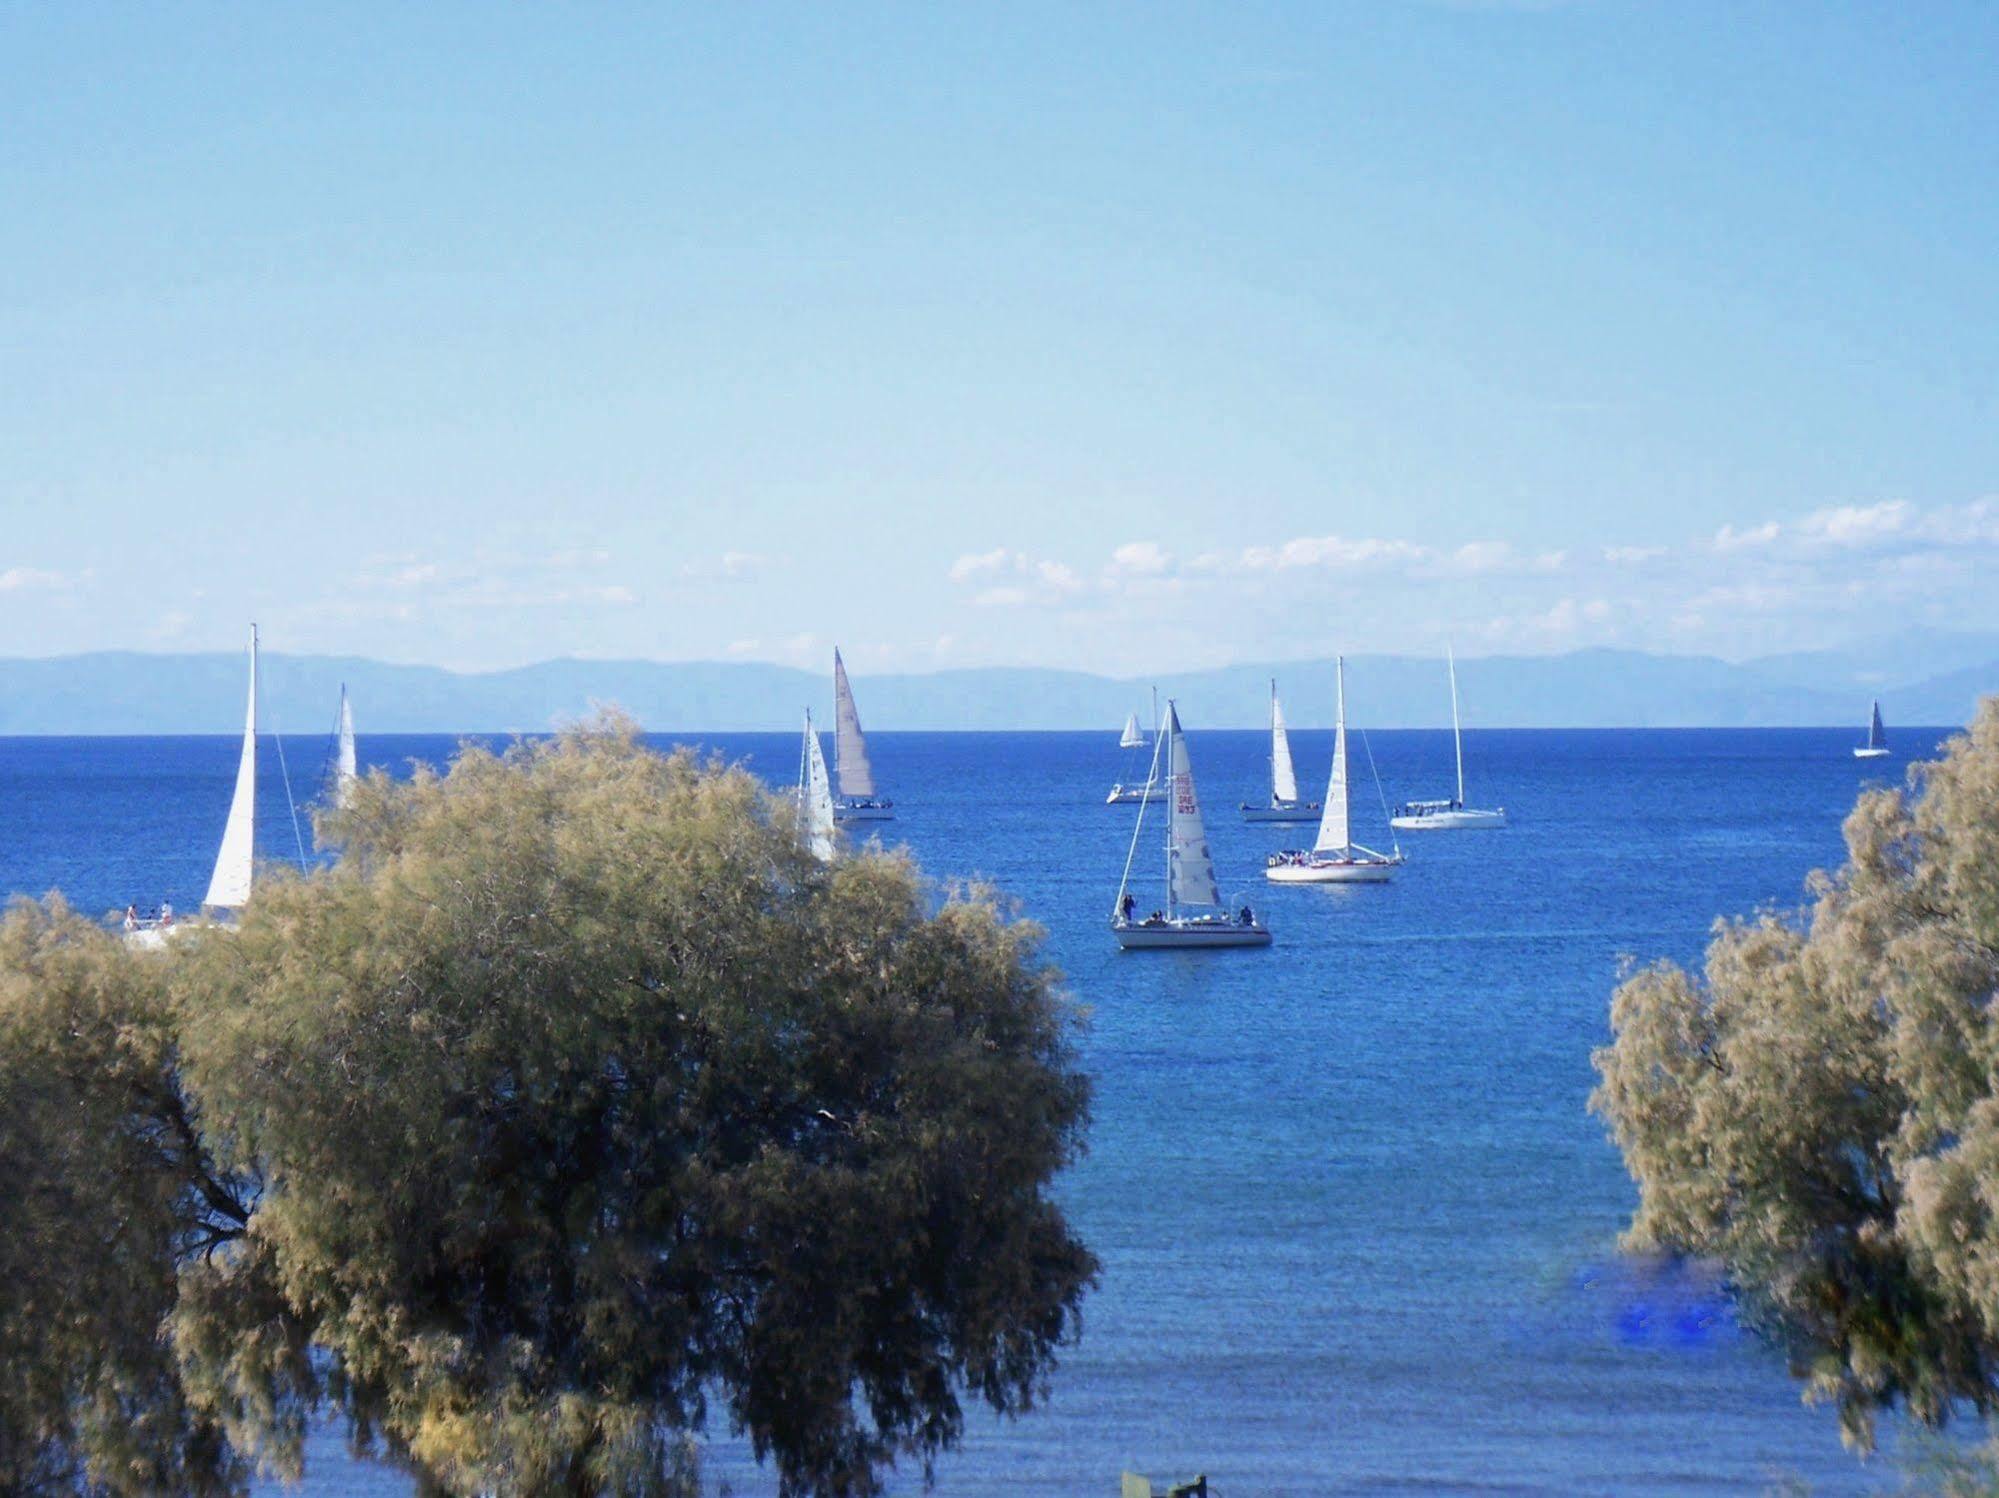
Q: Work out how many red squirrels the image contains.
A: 0